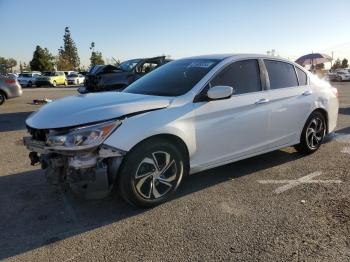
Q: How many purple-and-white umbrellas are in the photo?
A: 1